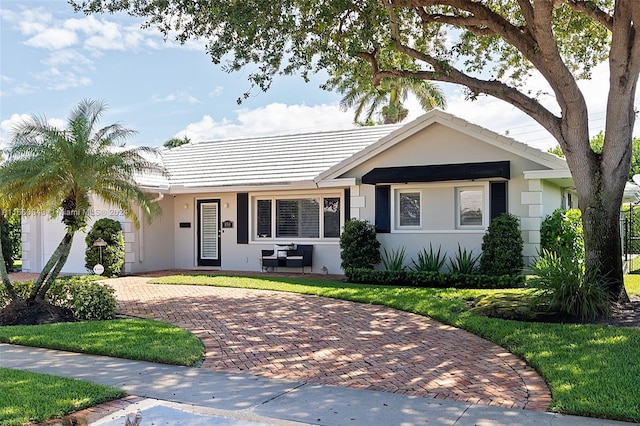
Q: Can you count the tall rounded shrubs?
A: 3